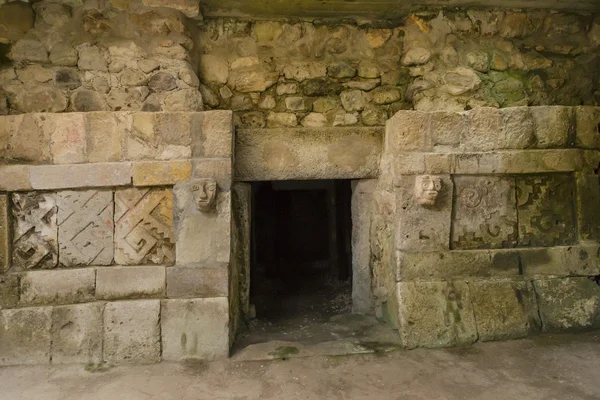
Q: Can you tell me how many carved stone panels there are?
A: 5